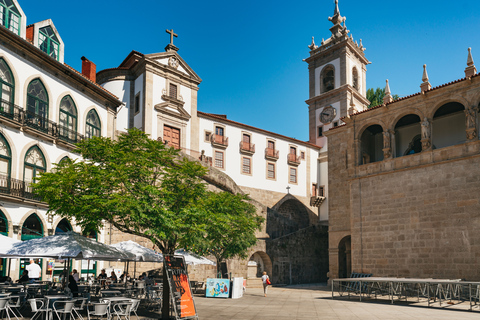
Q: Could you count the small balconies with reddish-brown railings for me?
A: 4